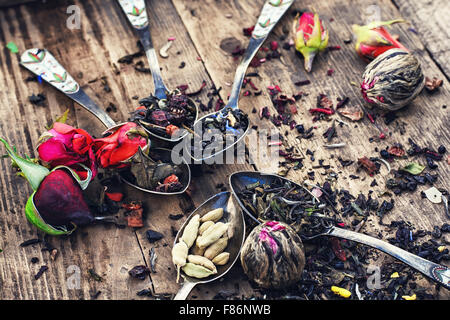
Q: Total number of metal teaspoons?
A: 5